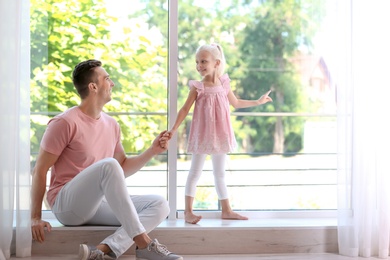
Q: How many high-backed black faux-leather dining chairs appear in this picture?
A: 0